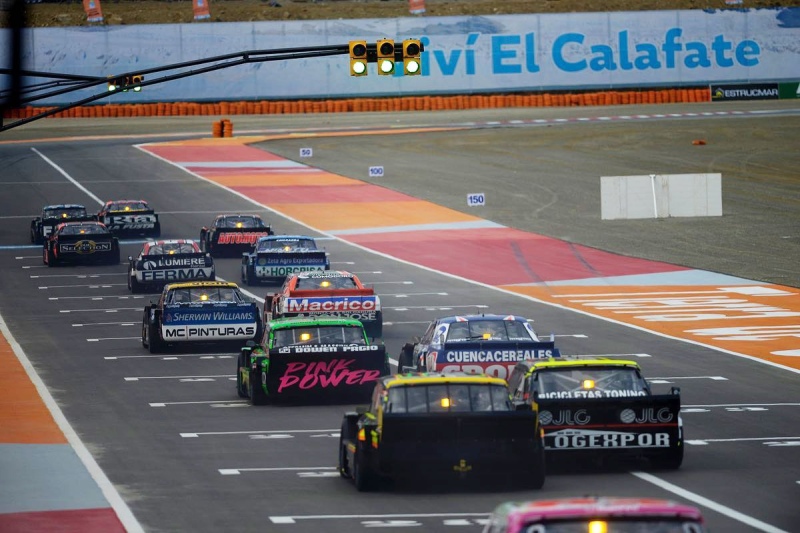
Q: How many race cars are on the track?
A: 13